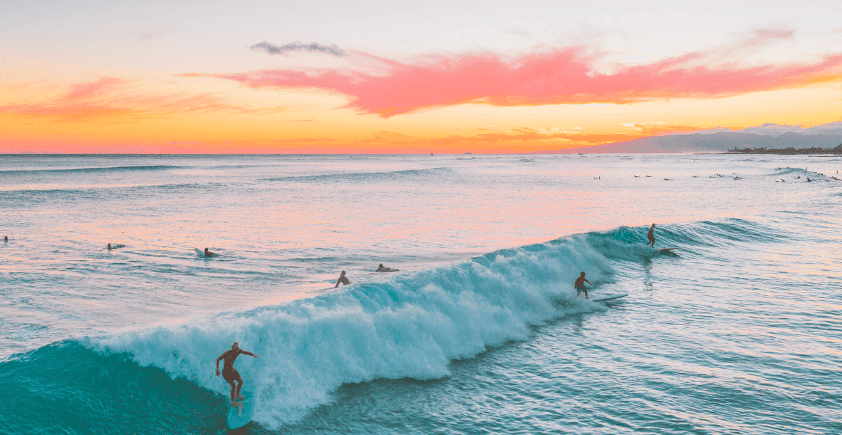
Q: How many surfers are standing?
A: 3